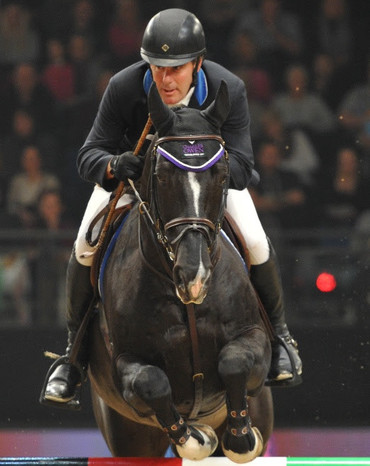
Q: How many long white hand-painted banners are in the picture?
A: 0